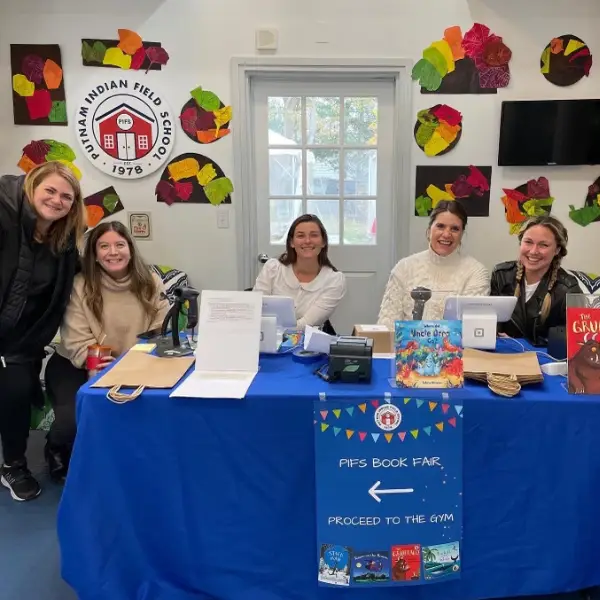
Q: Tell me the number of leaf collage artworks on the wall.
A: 12